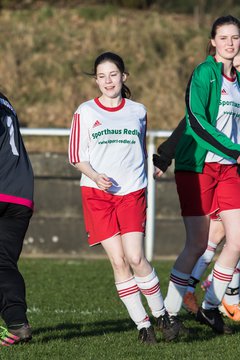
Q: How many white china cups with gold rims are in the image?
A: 0